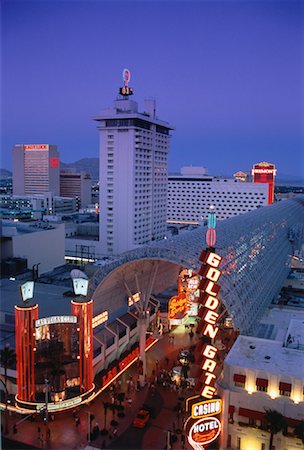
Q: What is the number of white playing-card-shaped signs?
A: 2